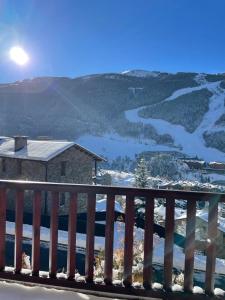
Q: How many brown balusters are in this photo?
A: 12